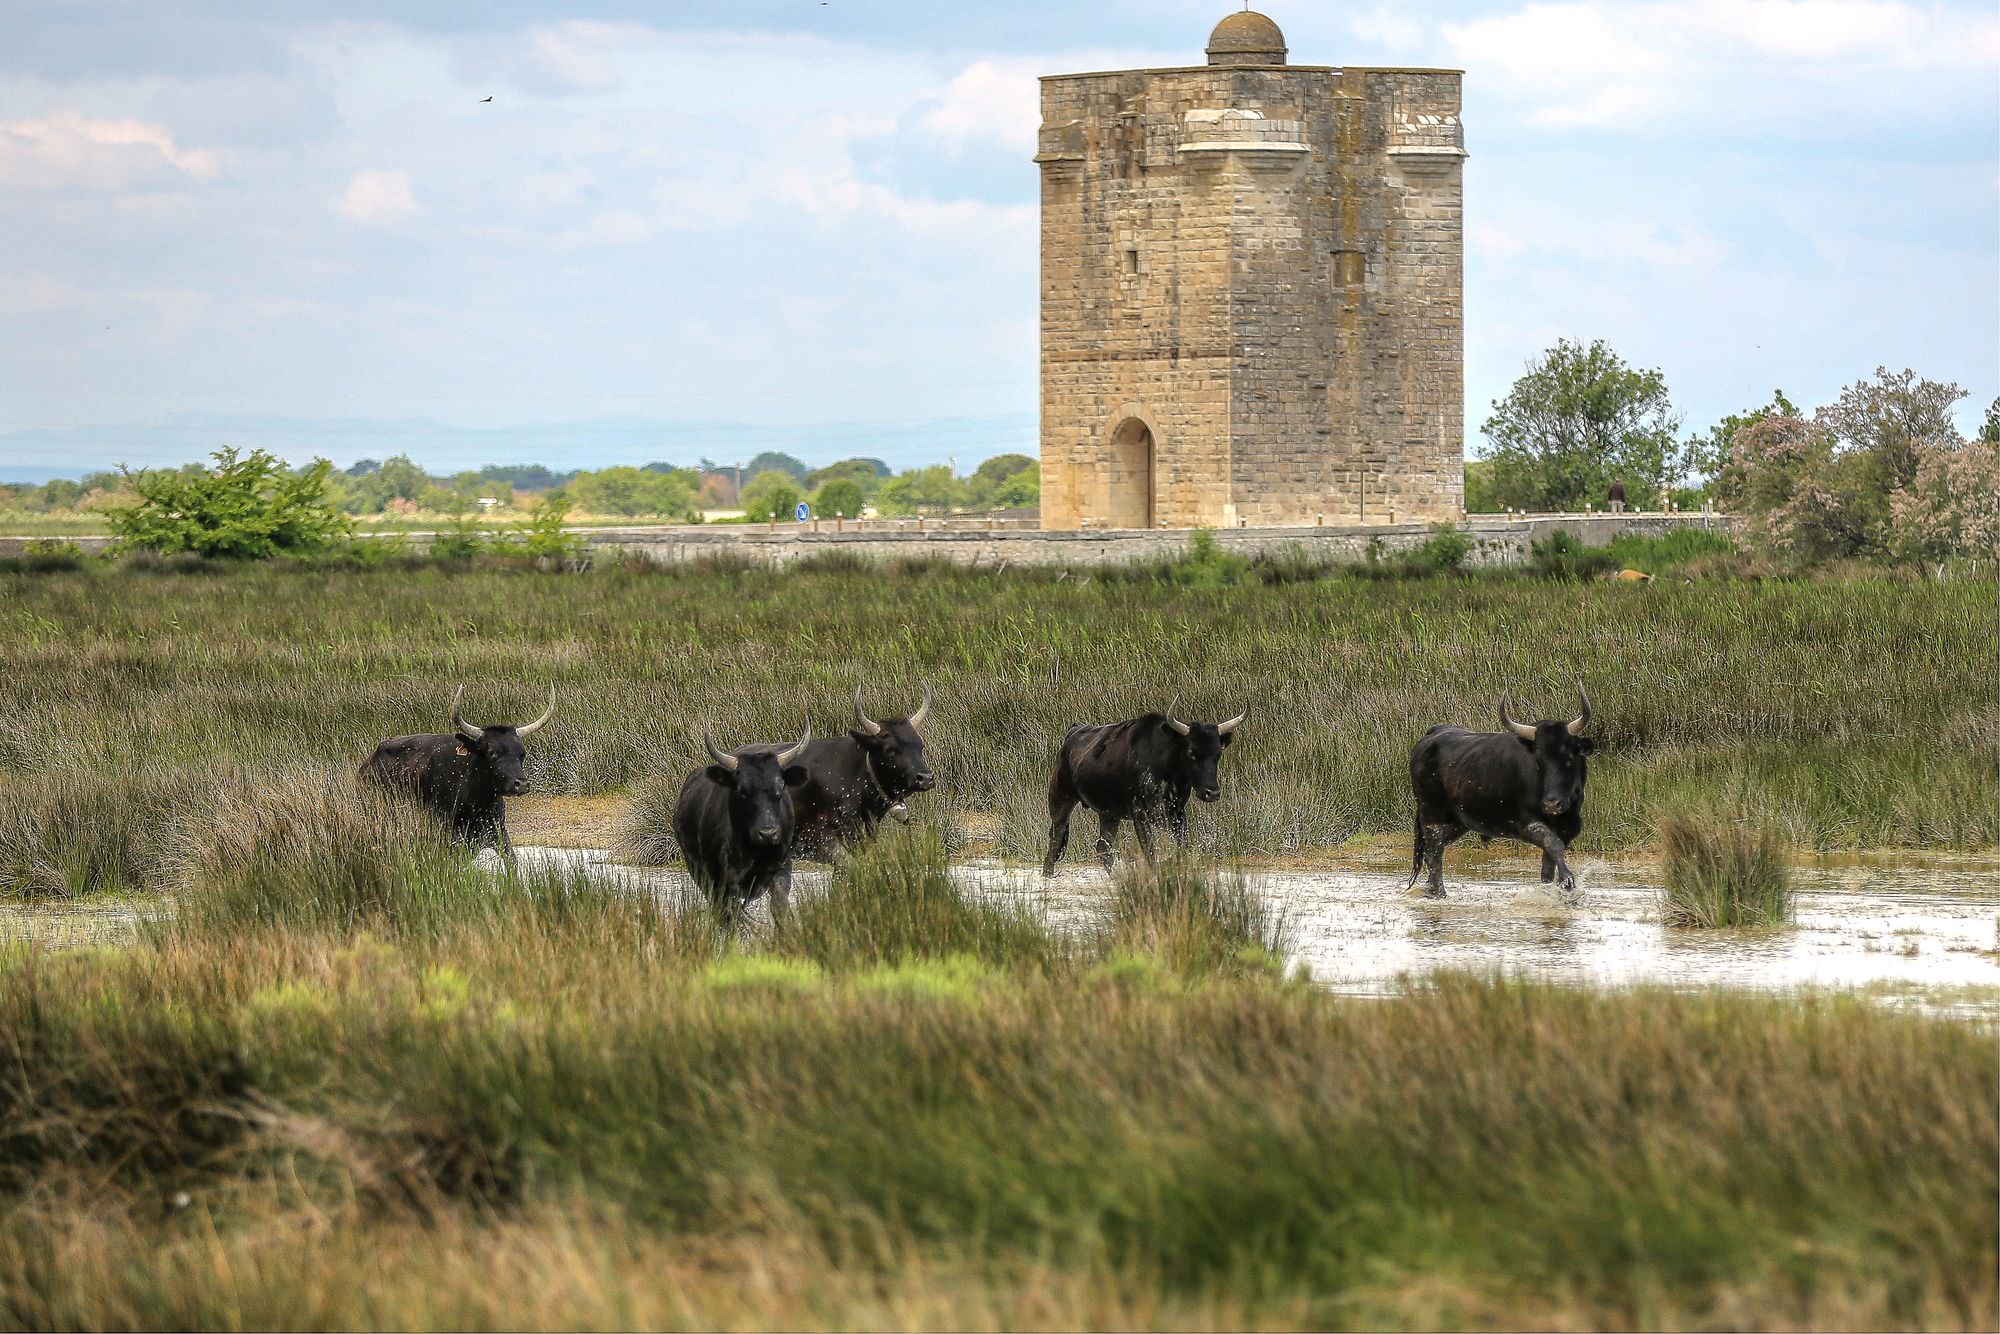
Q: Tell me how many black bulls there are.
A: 5